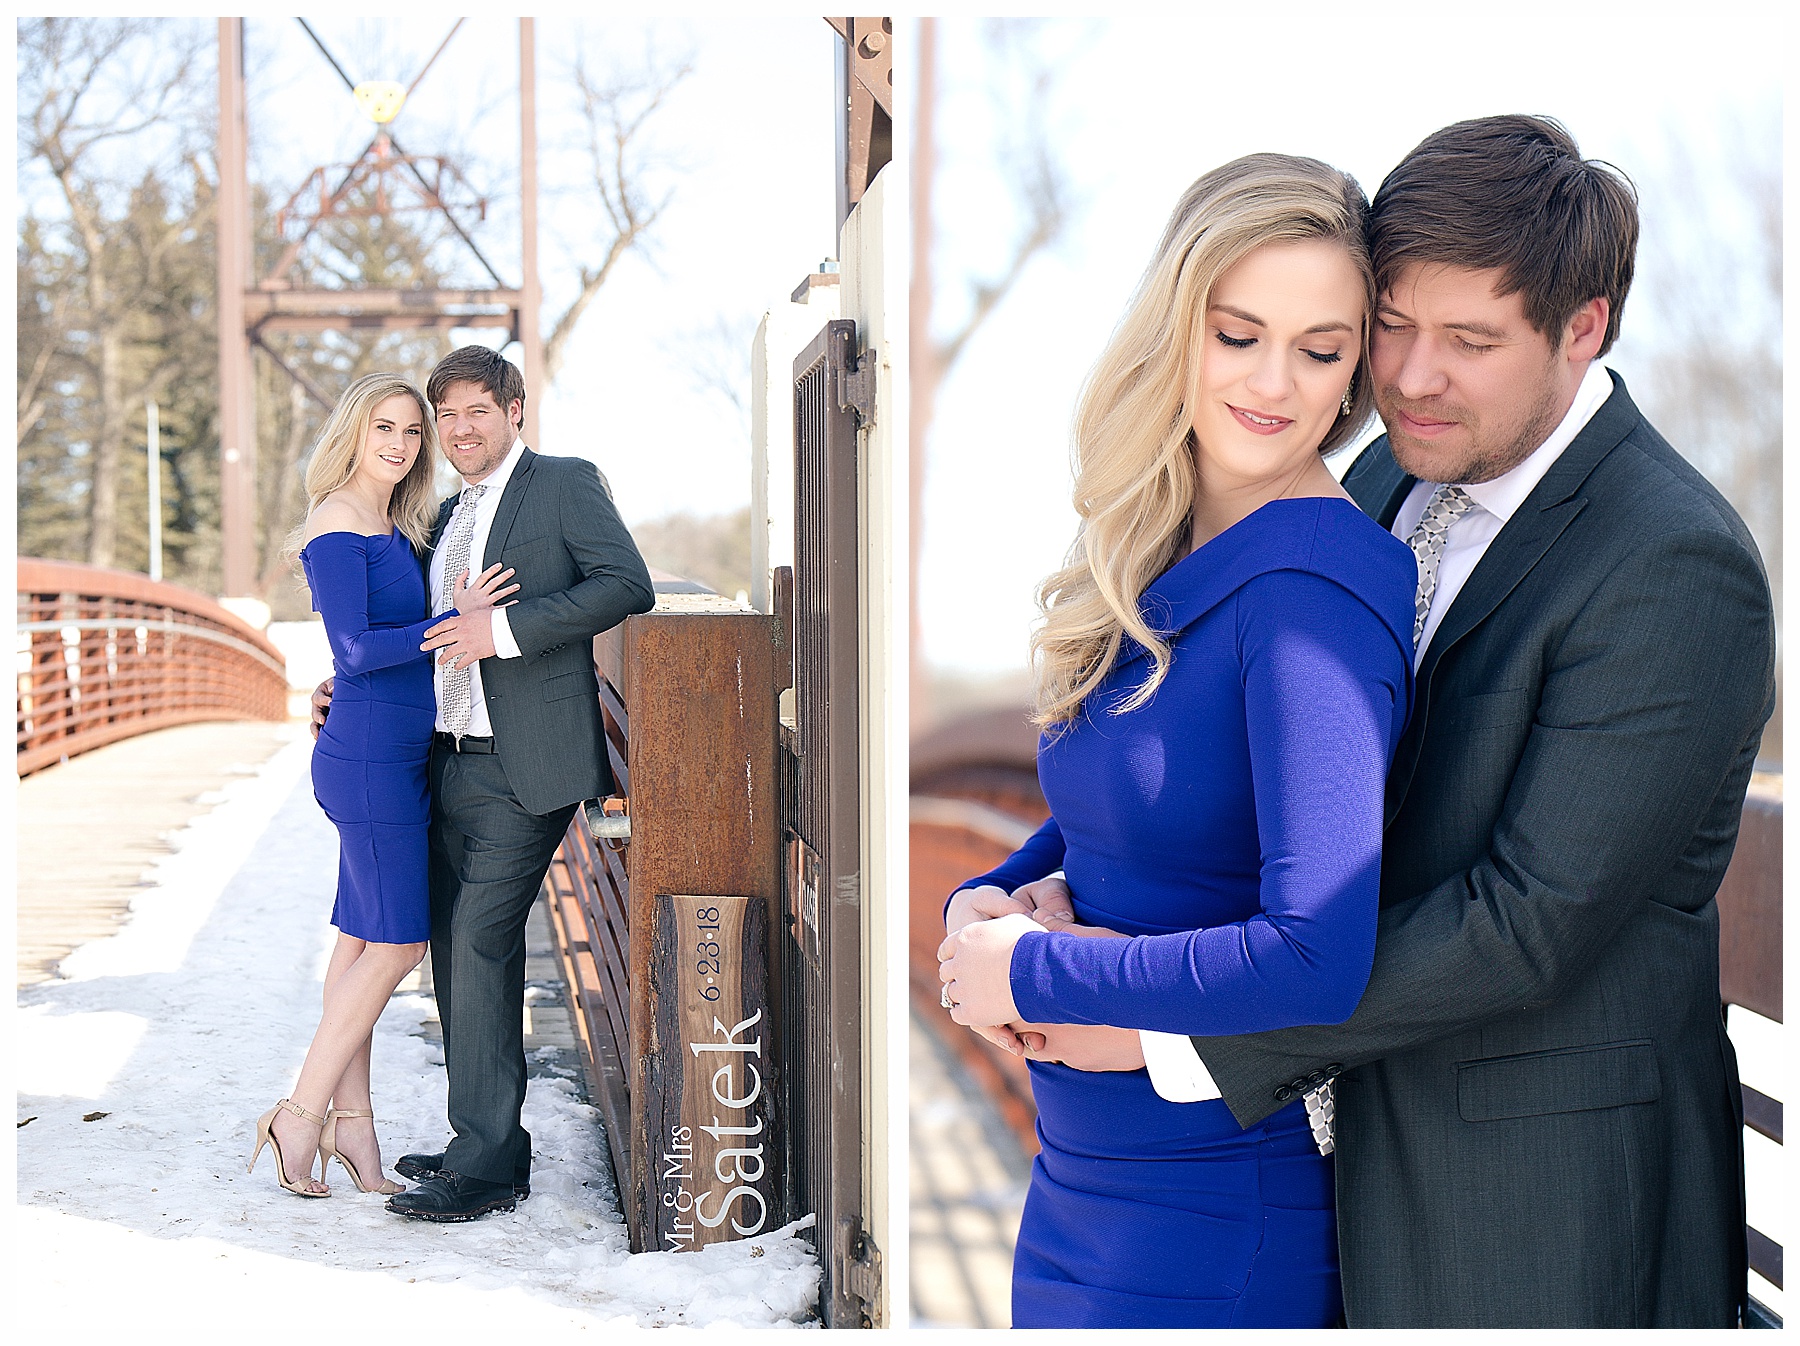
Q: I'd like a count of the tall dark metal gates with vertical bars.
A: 1